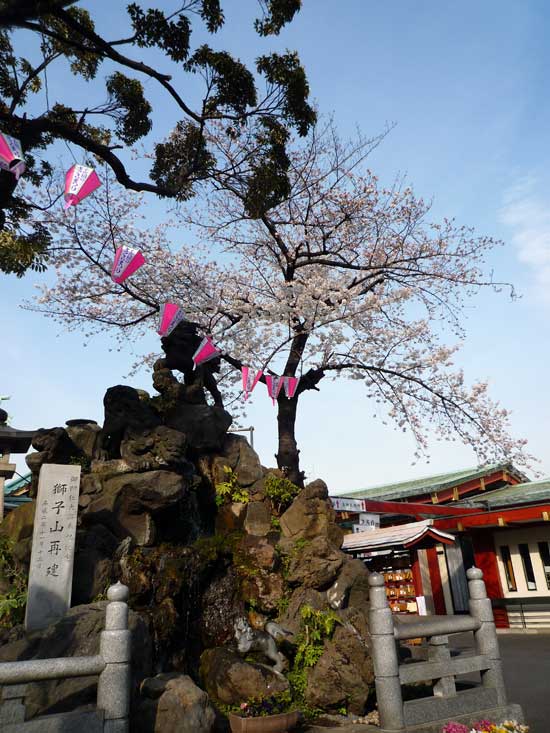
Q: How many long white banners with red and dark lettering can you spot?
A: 1